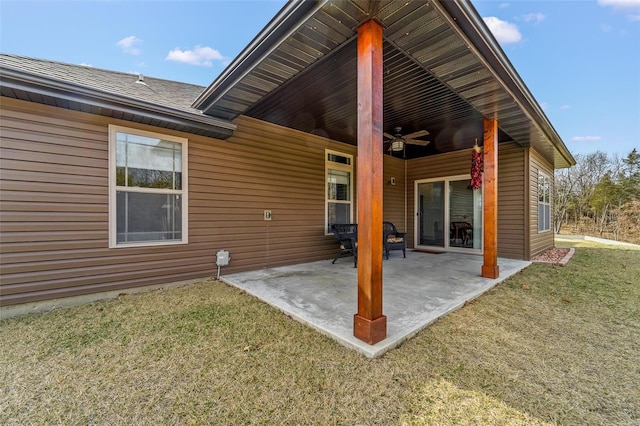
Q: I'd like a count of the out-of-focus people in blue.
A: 0